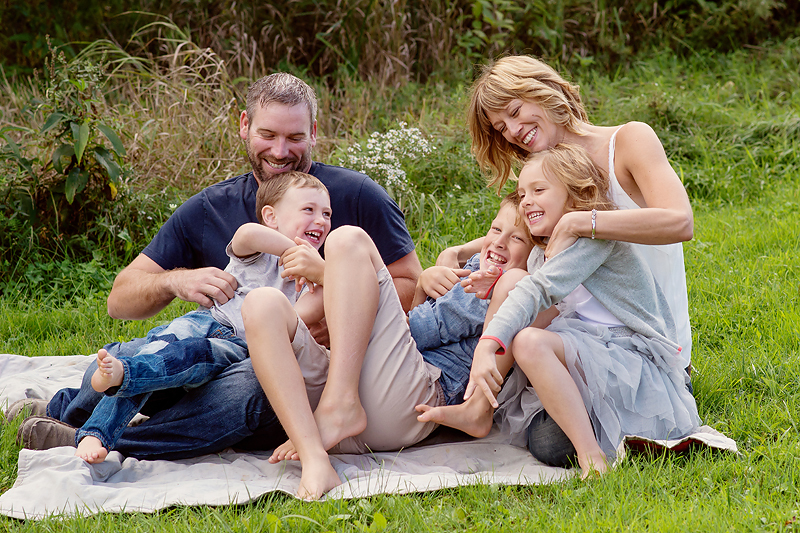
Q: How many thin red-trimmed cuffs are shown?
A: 2